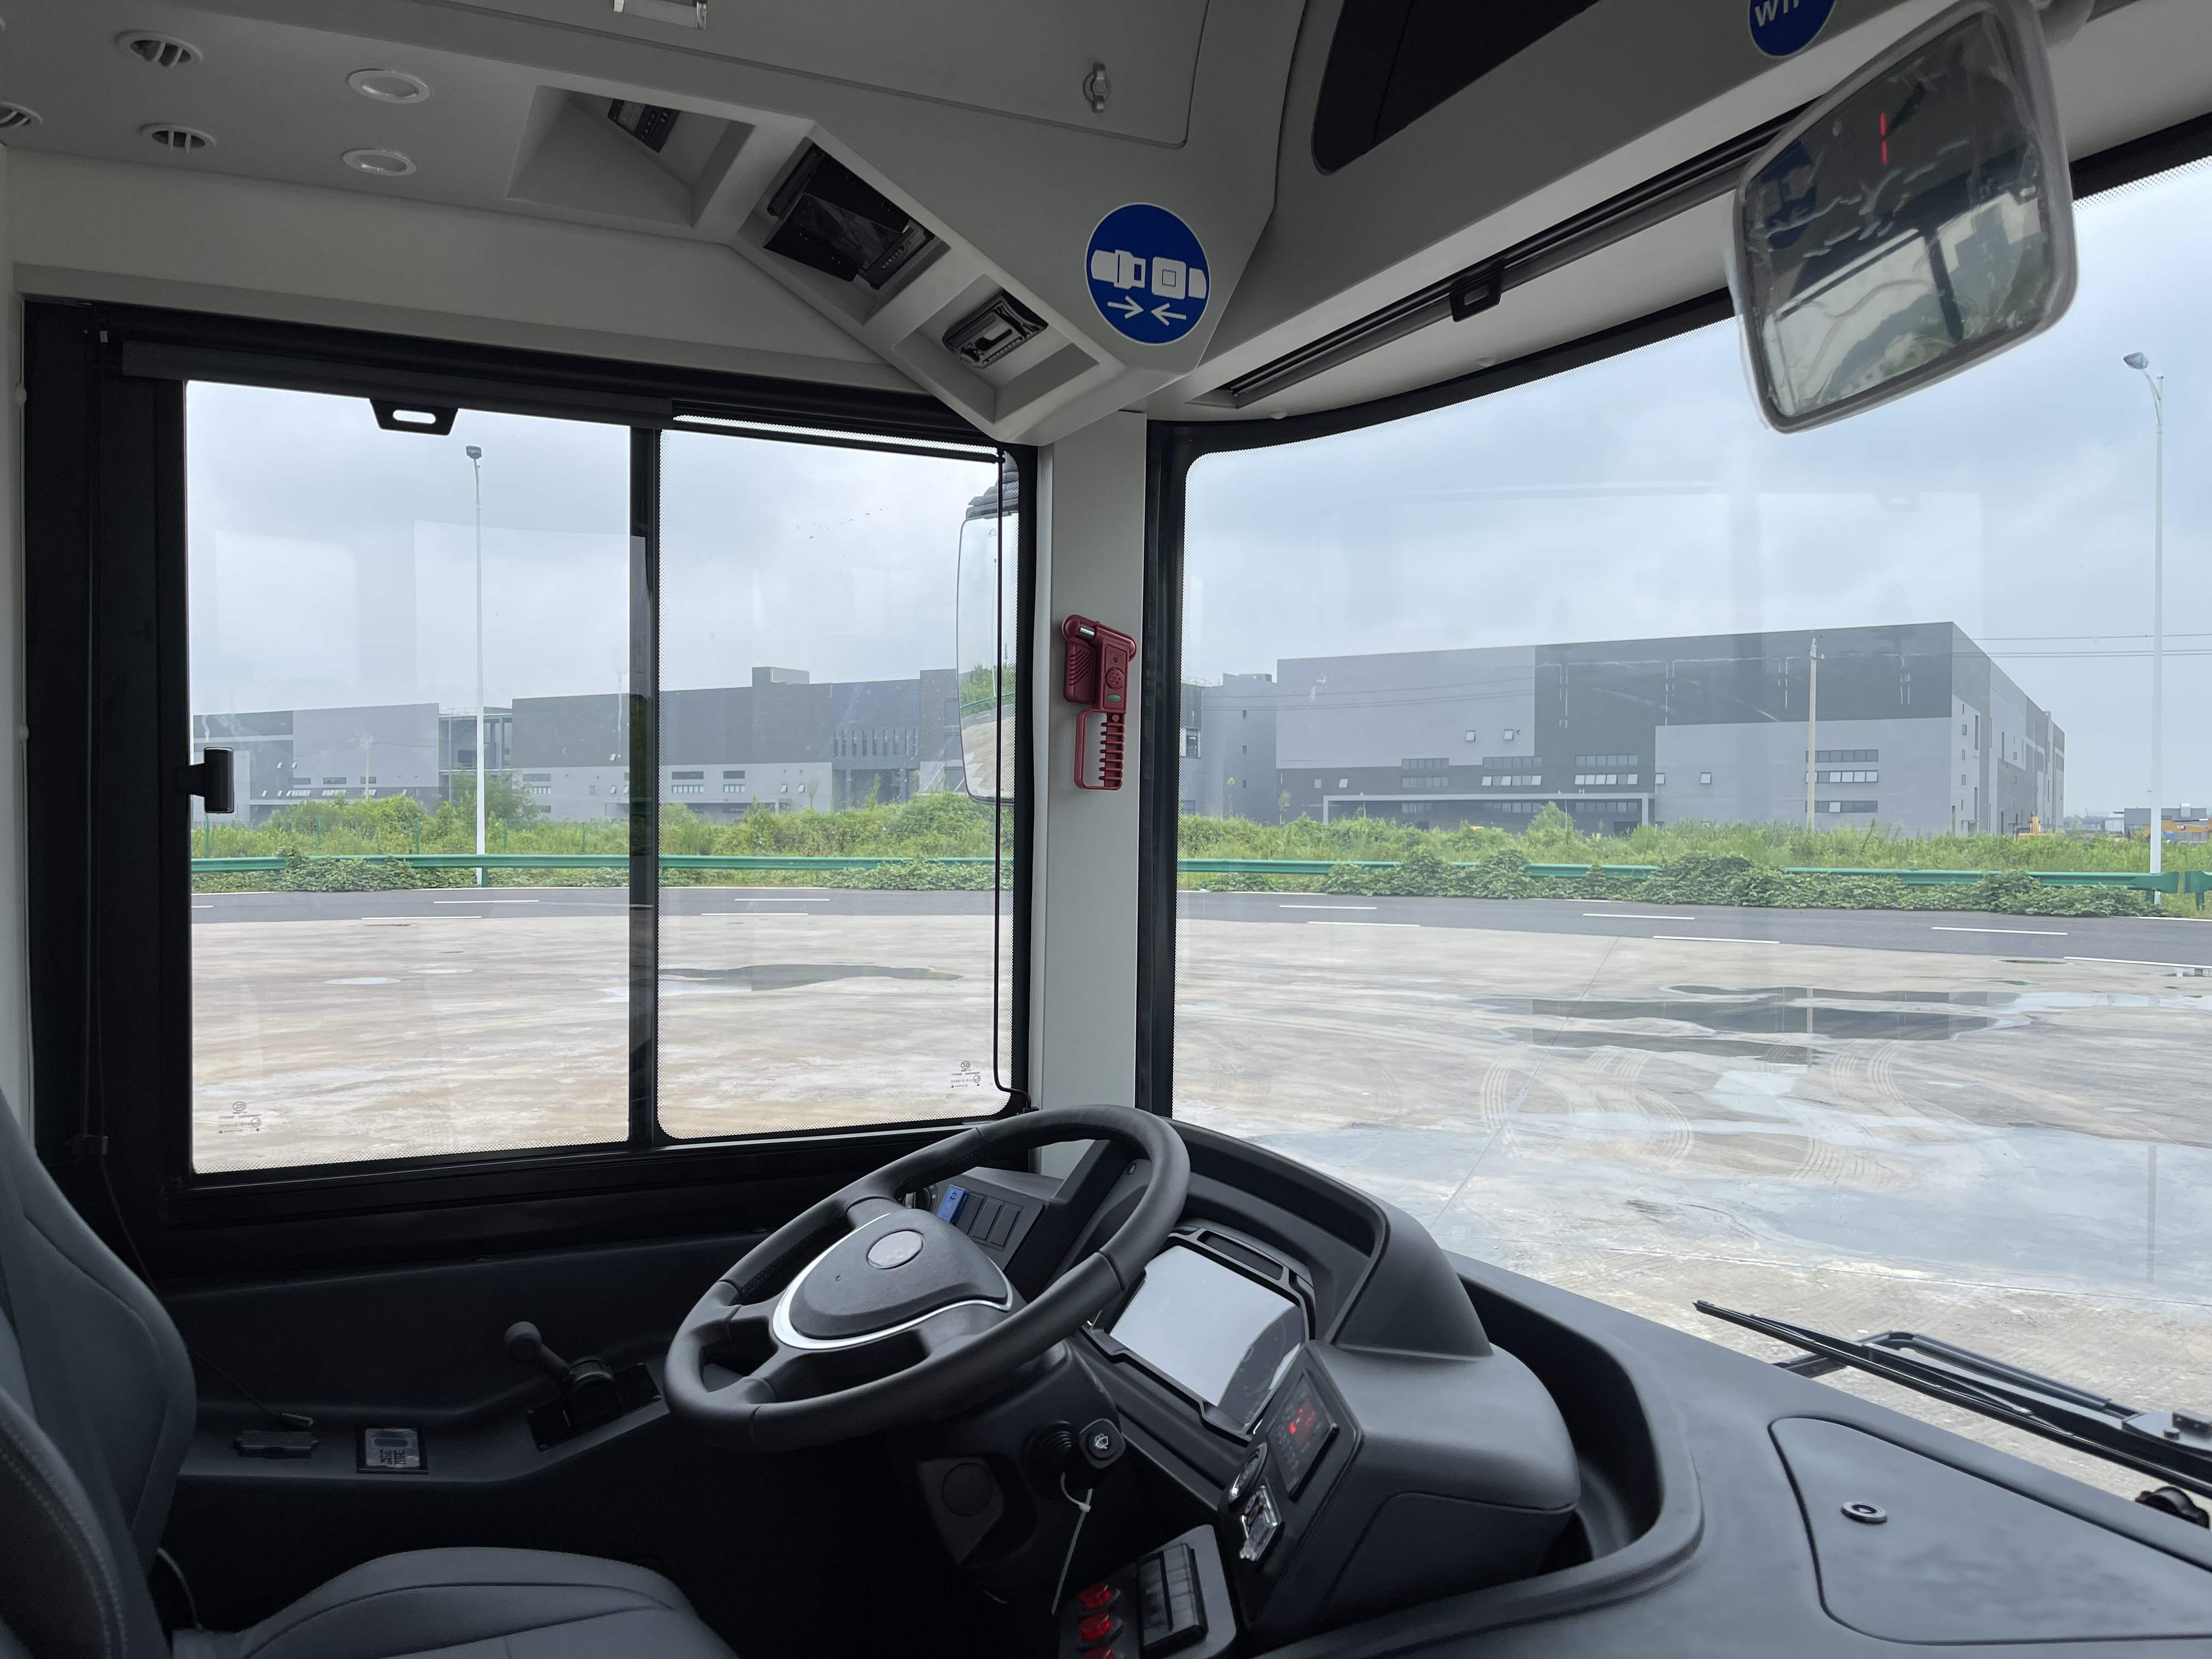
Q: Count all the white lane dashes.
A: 11